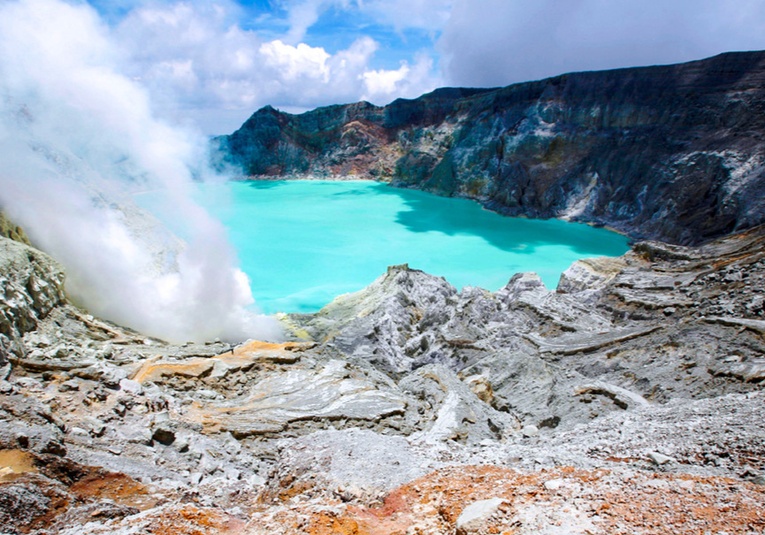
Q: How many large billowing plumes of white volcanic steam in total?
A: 1